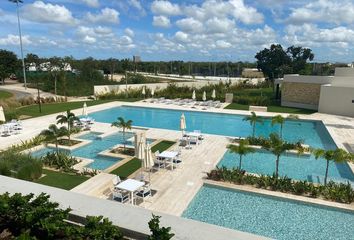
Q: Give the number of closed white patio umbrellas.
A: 10